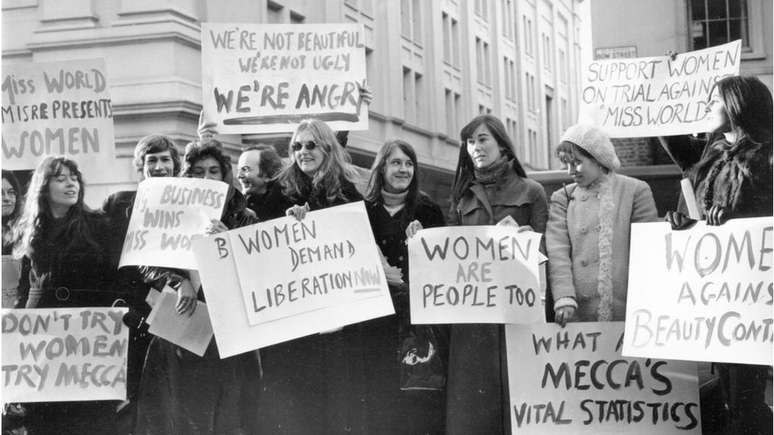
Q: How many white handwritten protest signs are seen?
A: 9